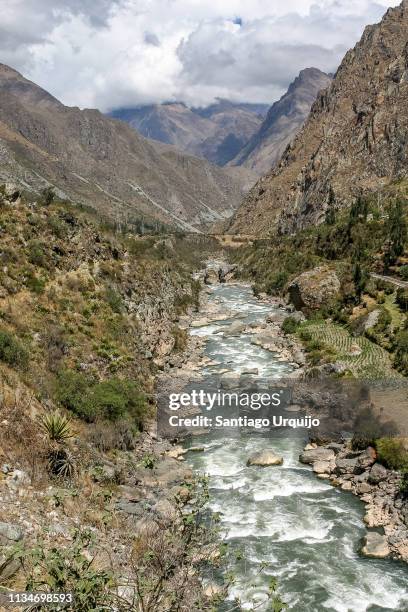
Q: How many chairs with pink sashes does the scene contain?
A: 0